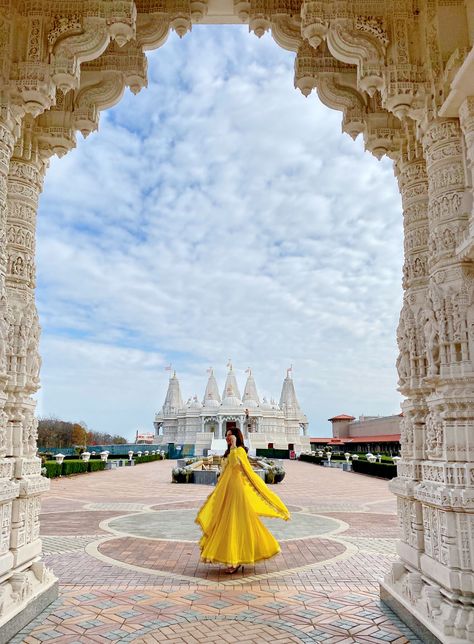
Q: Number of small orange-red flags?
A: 5